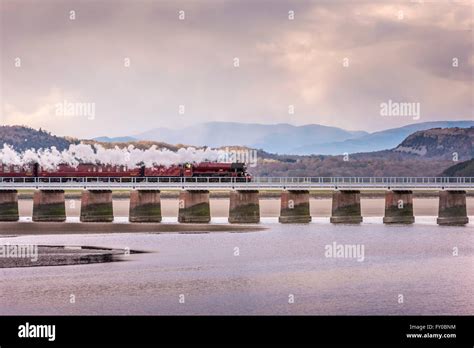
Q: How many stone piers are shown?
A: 10